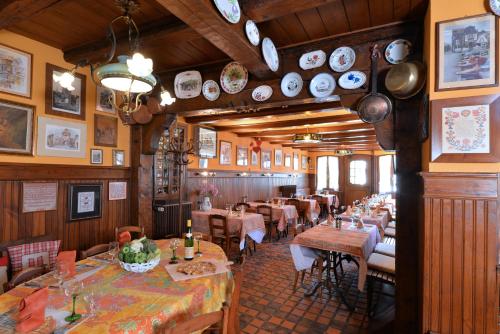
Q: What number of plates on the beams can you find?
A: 13